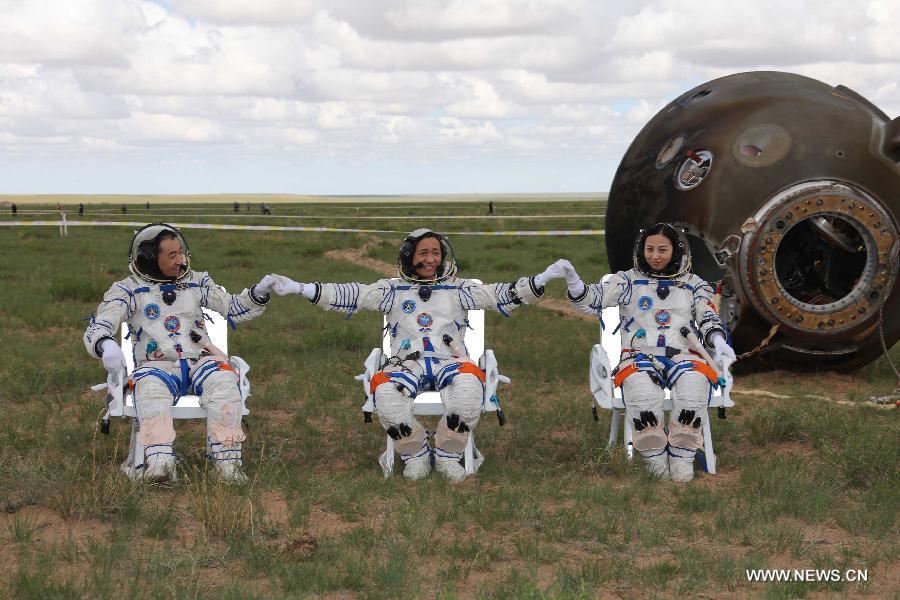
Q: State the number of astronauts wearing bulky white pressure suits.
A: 3